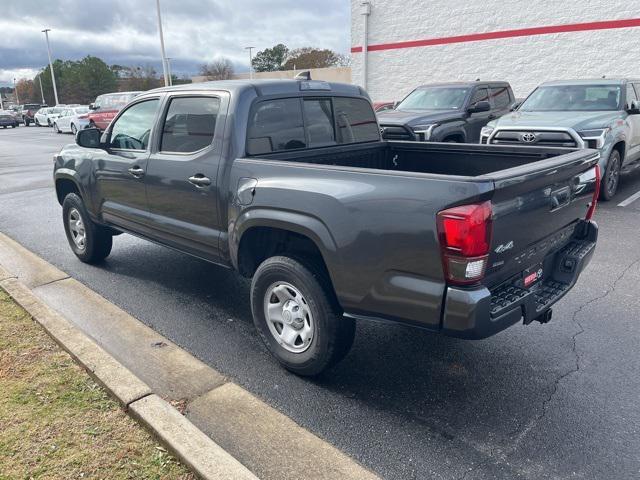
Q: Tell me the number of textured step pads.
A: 3